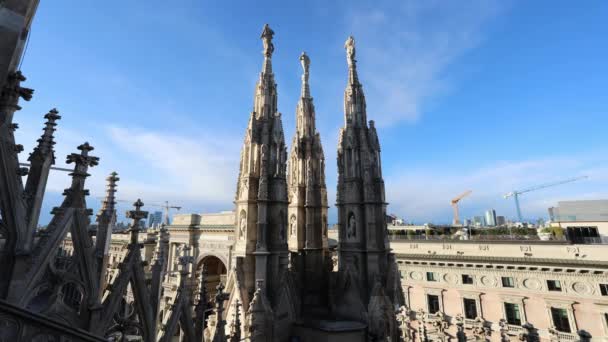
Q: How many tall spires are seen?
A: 3